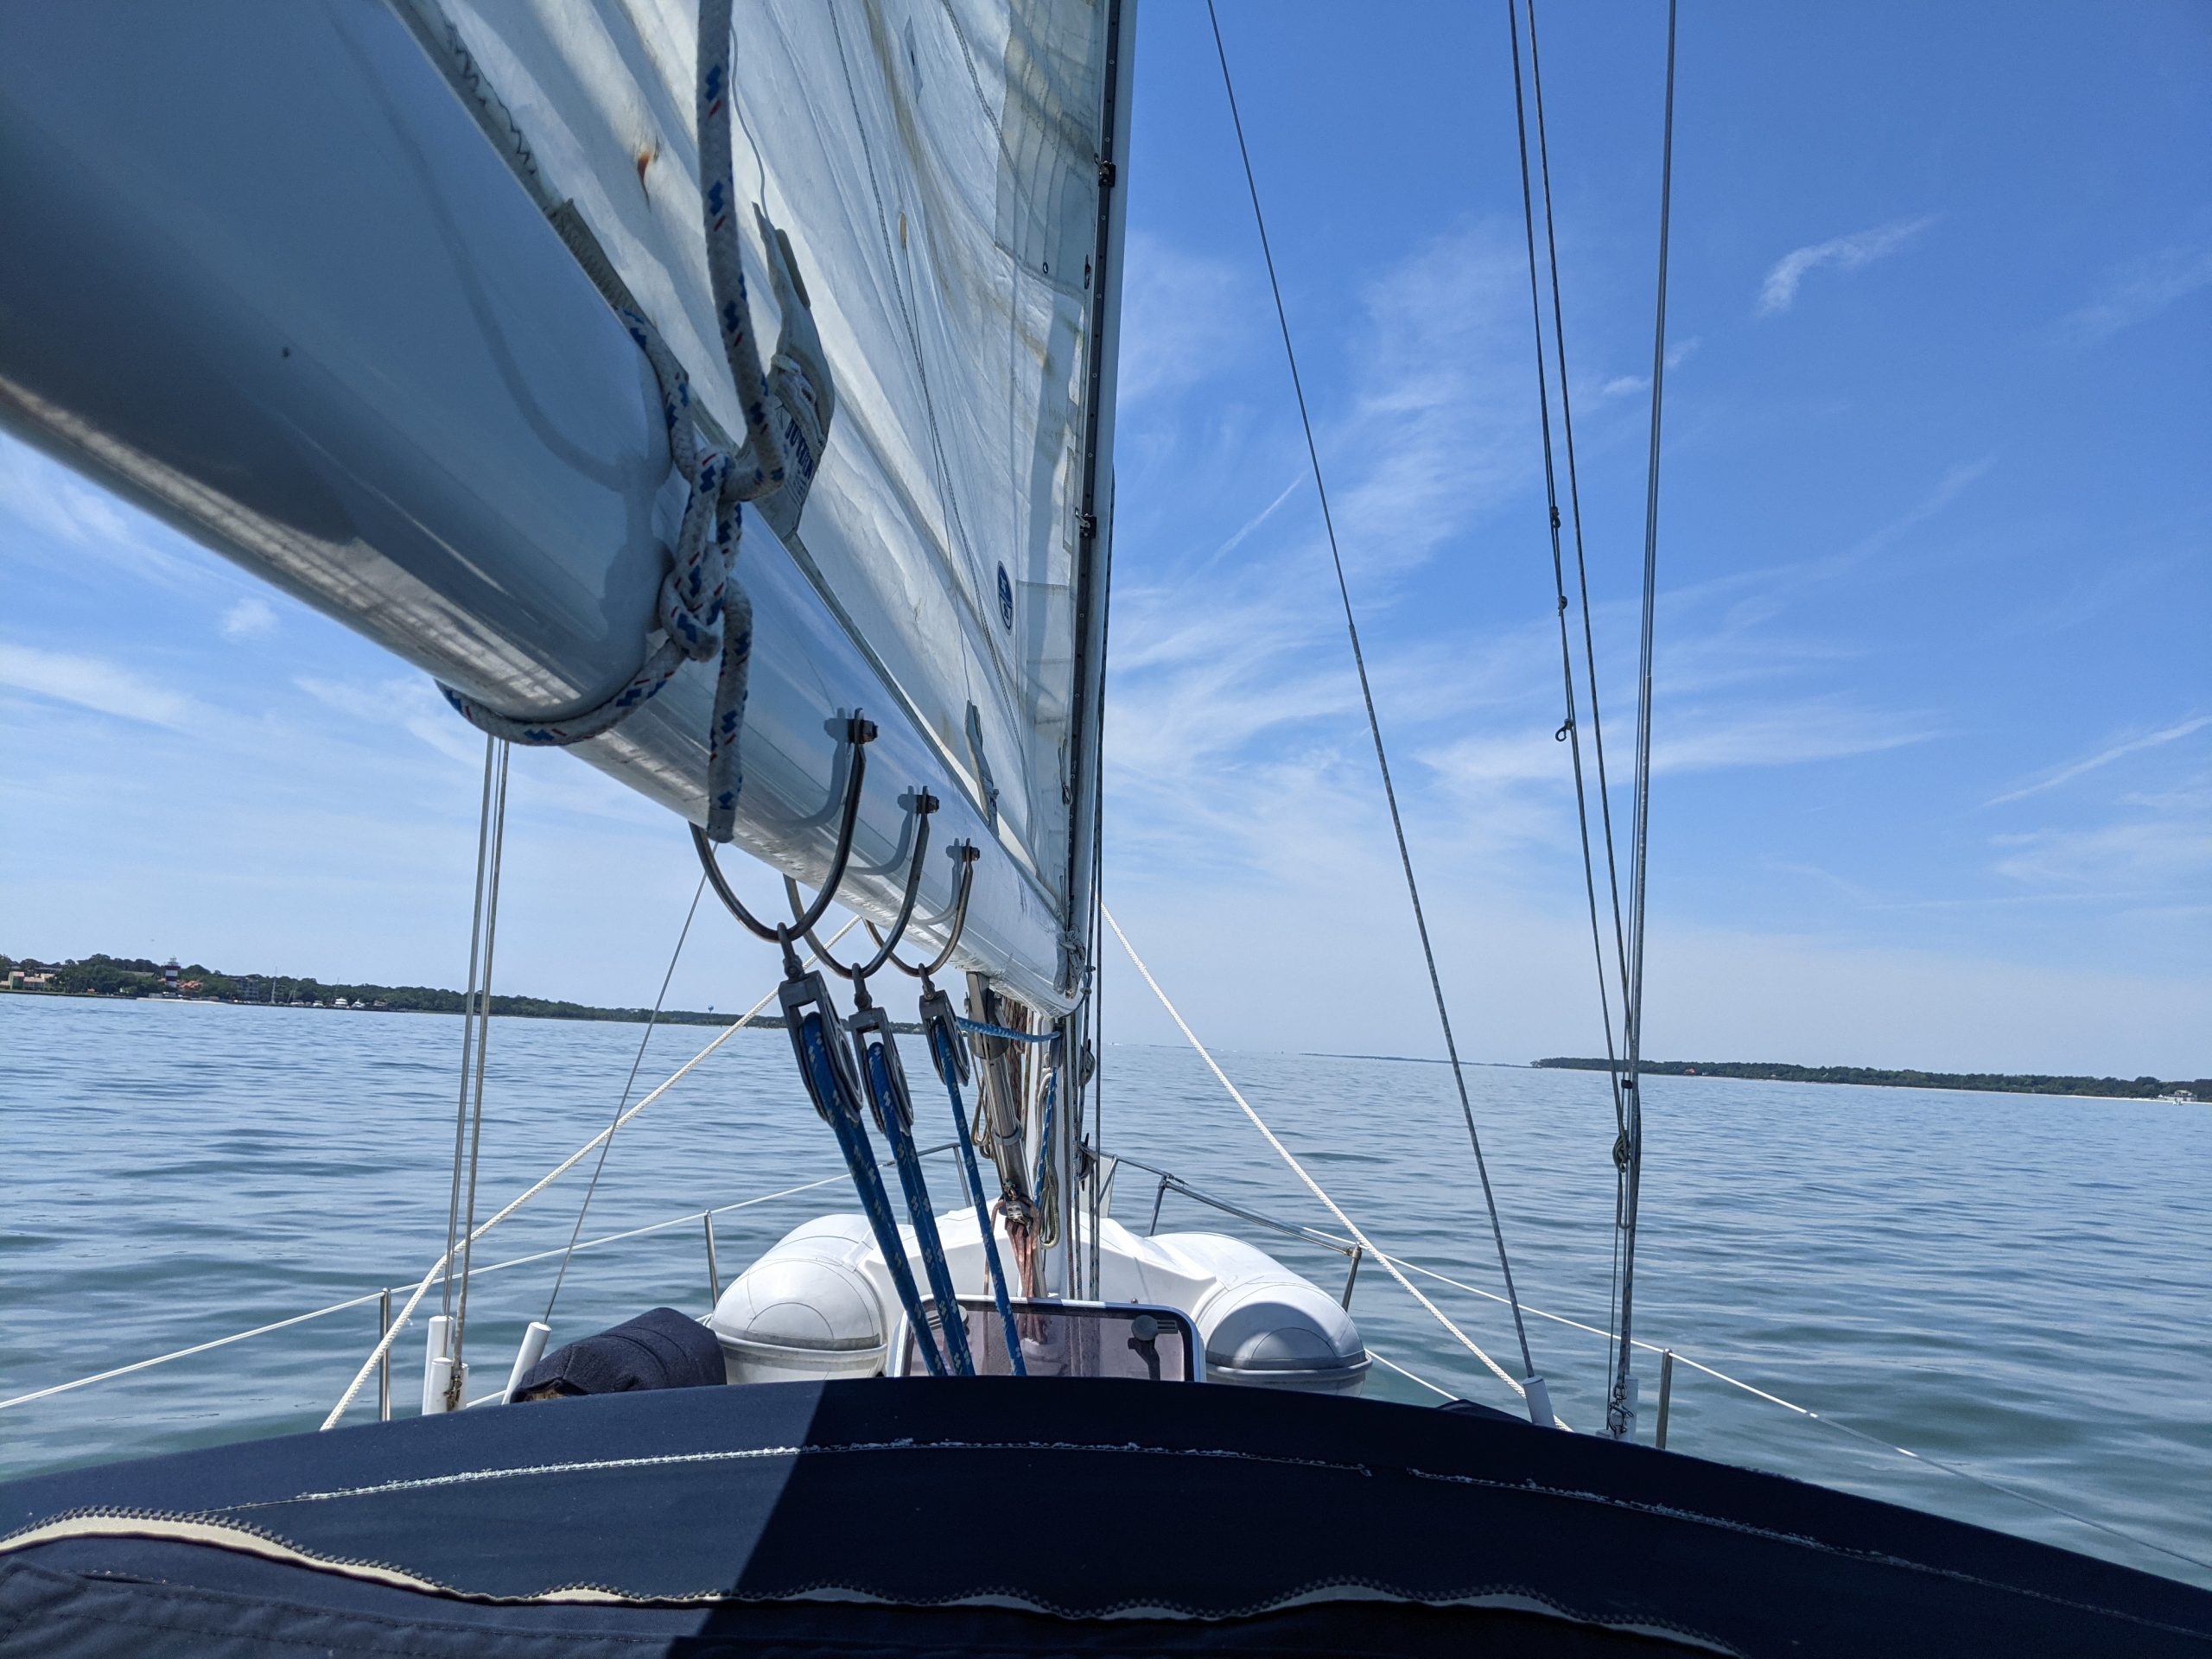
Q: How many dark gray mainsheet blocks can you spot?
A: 3